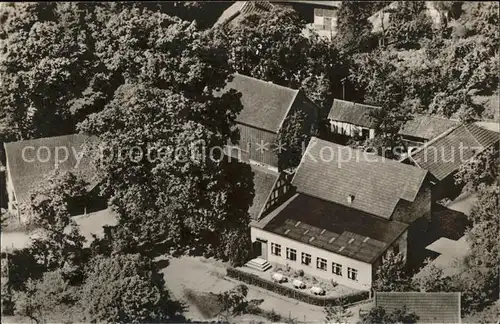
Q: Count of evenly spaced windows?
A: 6